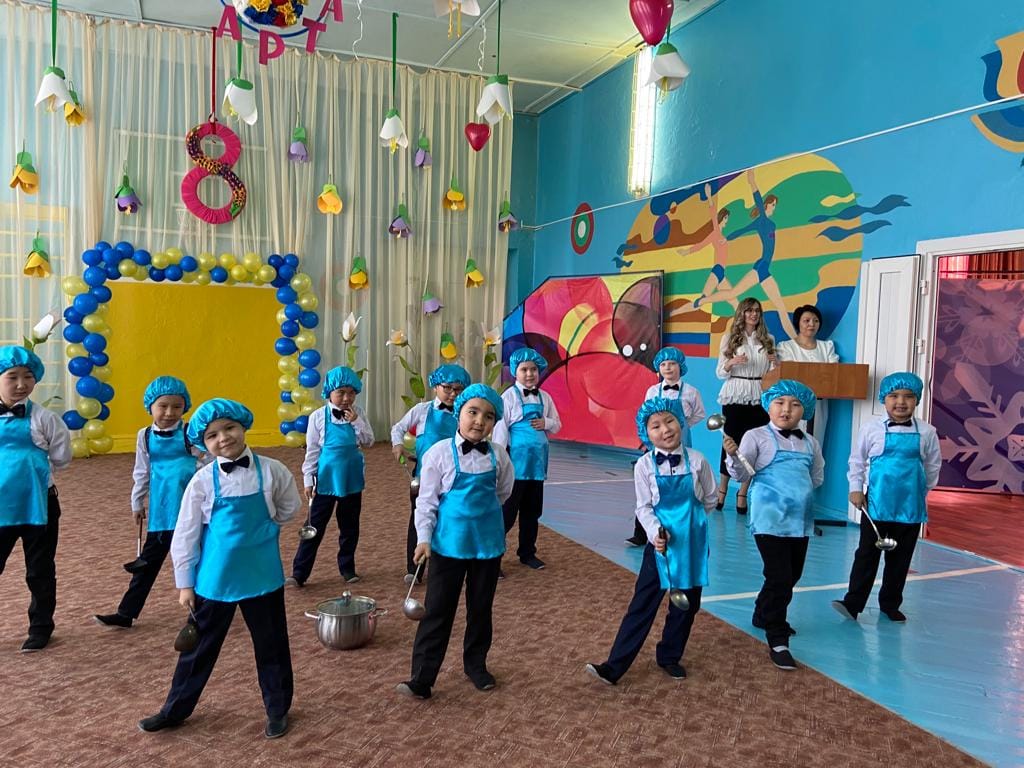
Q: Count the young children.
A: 11